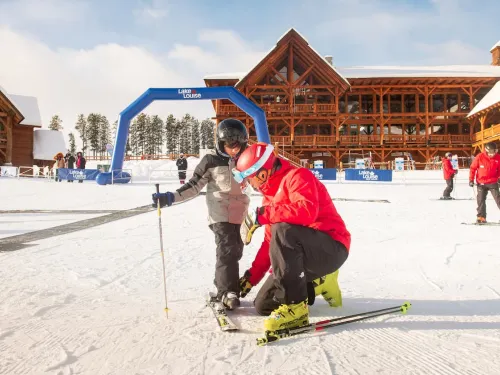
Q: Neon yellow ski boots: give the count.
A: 2